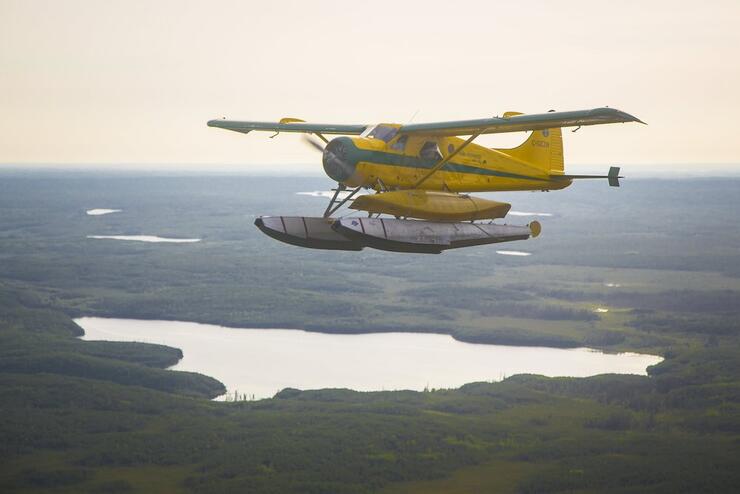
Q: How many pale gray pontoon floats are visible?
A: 2